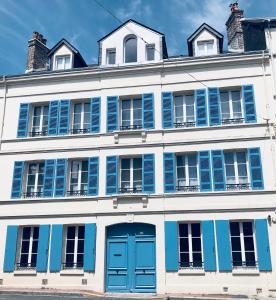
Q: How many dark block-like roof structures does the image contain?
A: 2